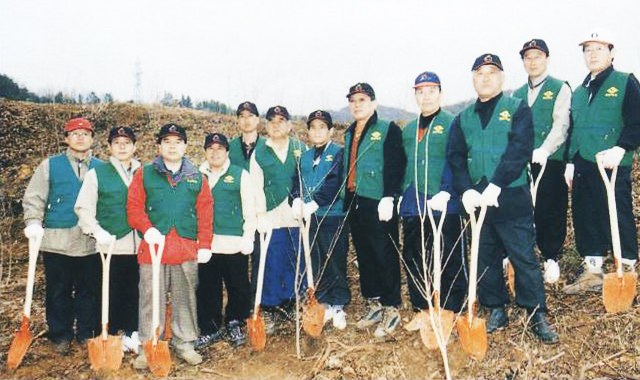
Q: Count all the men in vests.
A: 12